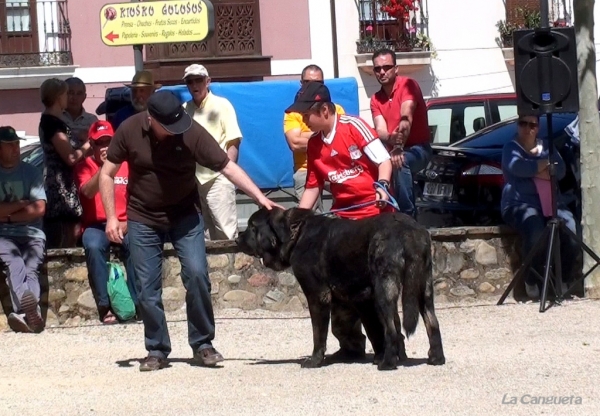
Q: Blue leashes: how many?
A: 1